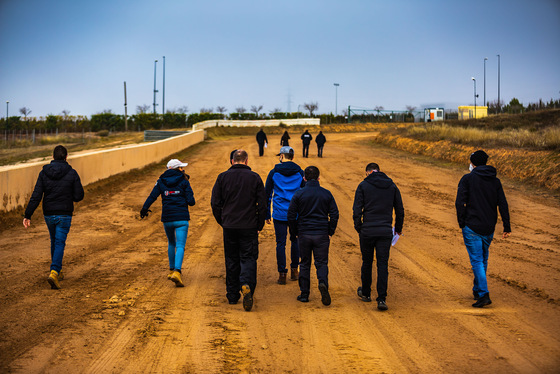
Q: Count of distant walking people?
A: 4